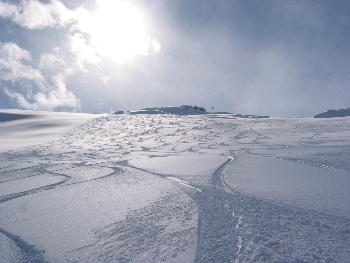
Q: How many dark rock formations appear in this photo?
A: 2